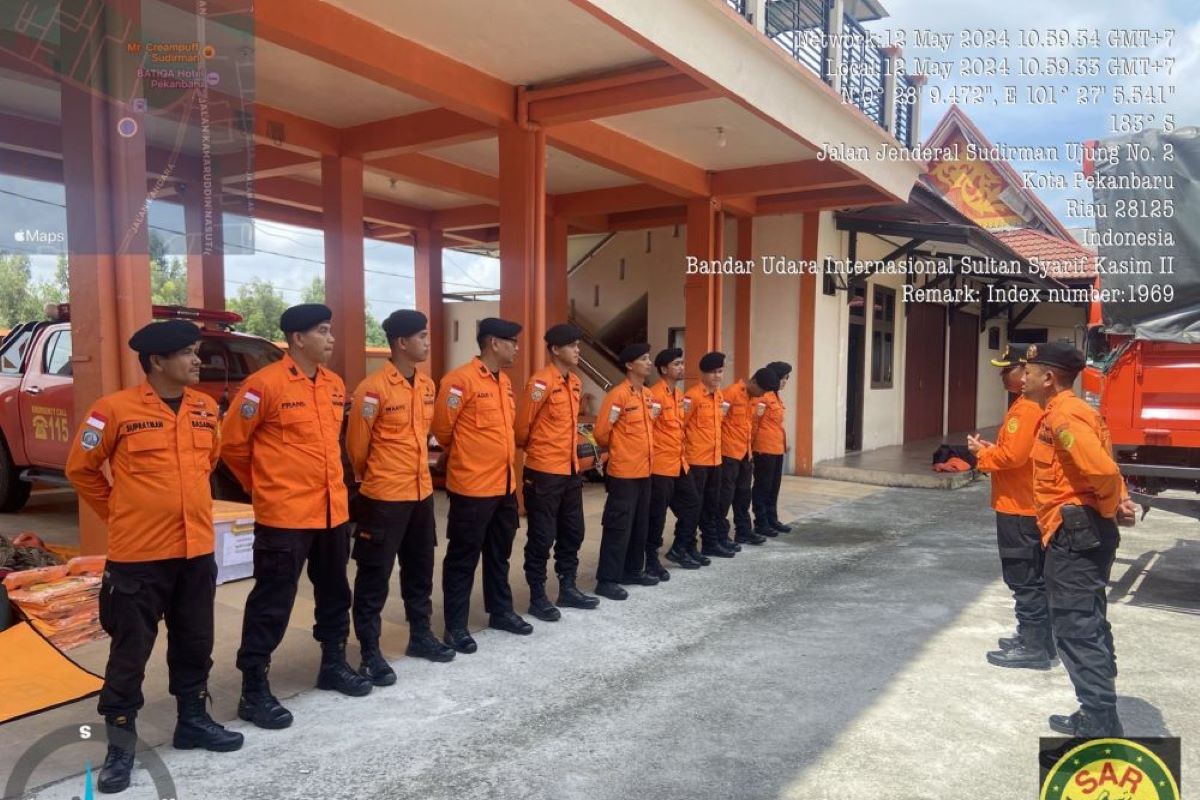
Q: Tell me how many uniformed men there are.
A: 12